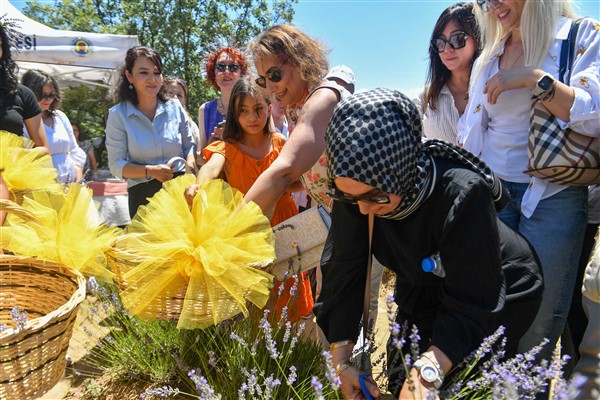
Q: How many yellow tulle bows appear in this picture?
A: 3